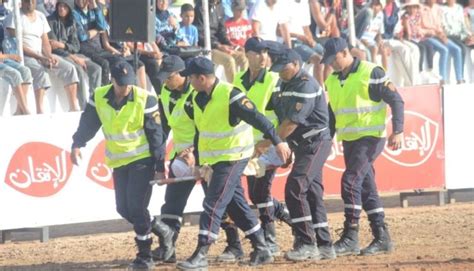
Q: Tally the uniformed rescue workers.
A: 6